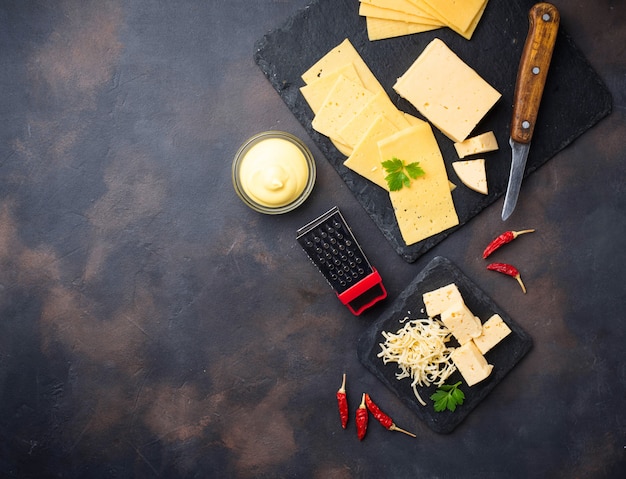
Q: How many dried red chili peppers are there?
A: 5